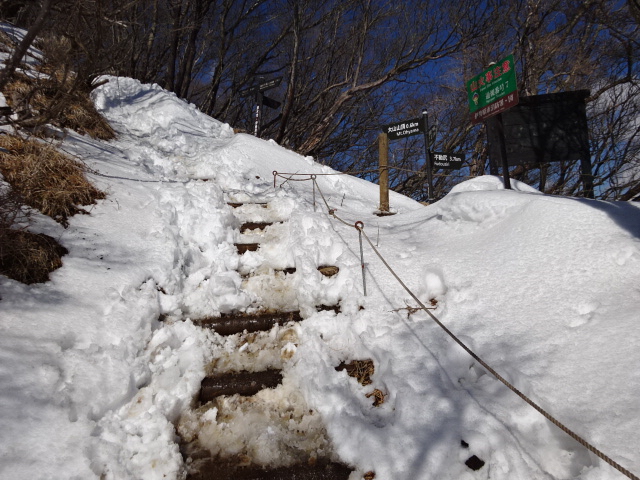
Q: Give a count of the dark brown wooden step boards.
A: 7